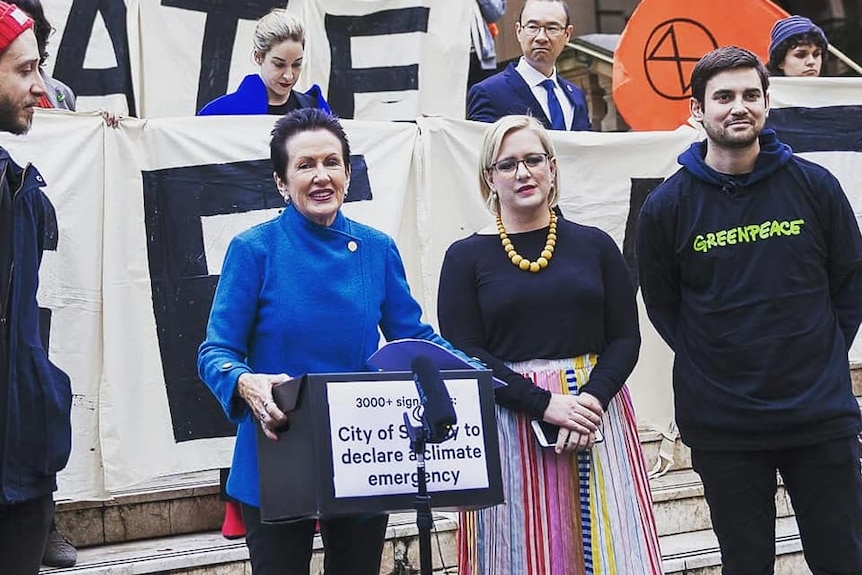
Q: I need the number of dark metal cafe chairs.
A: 0